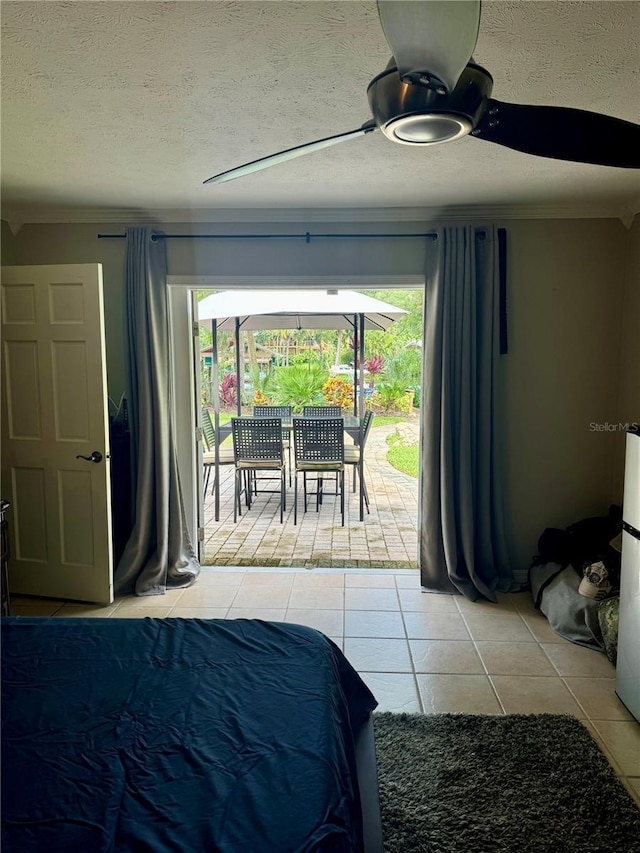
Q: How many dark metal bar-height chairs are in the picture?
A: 6